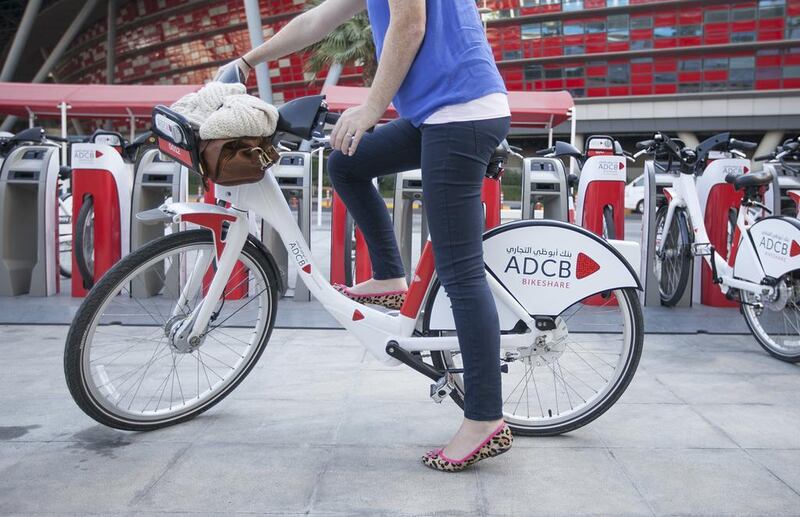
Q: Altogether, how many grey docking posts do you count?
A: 7